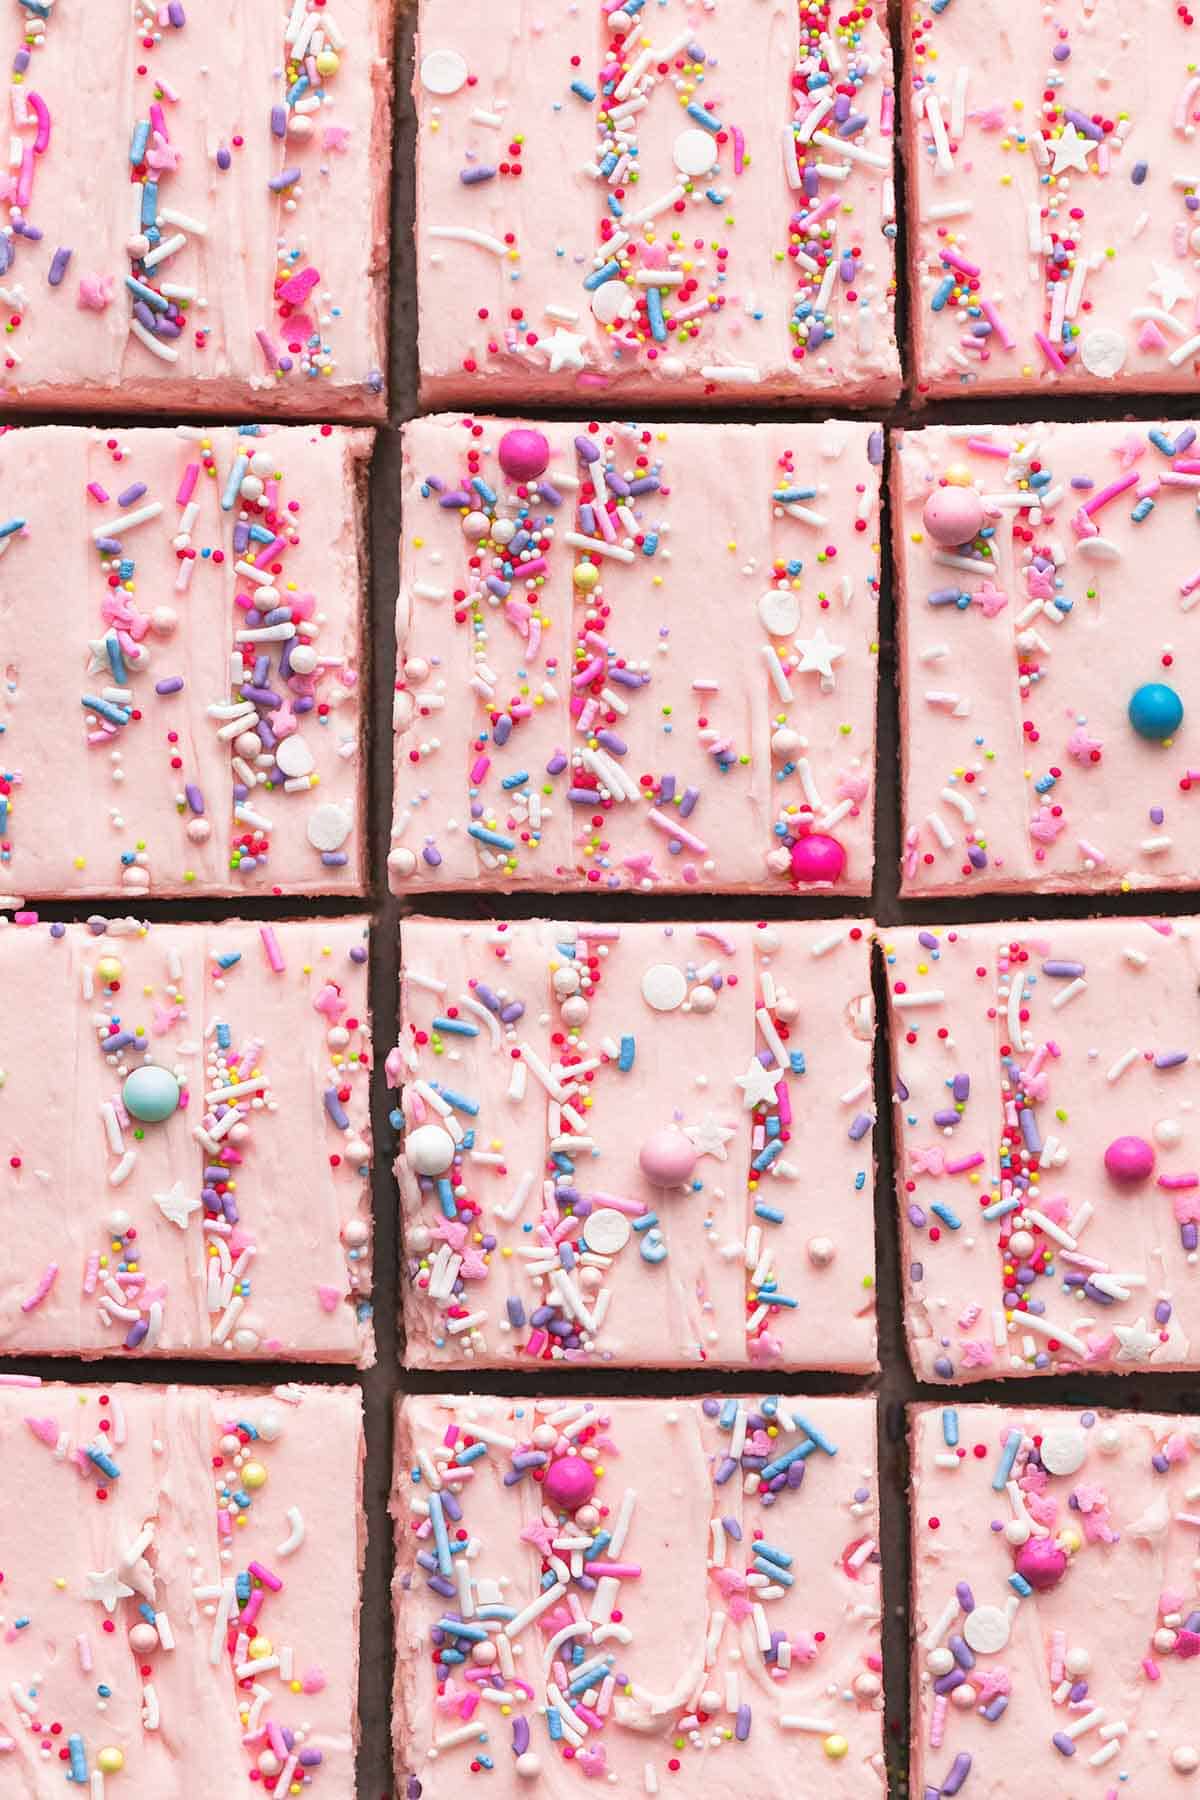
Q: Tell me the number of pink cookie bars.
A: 12